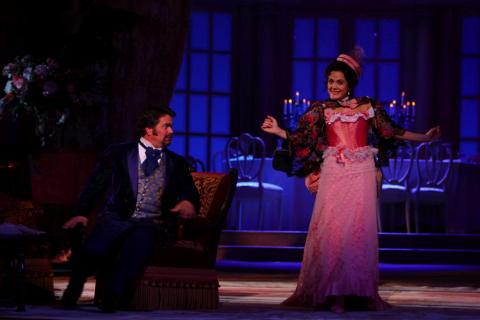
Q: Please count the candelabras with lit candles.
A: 2